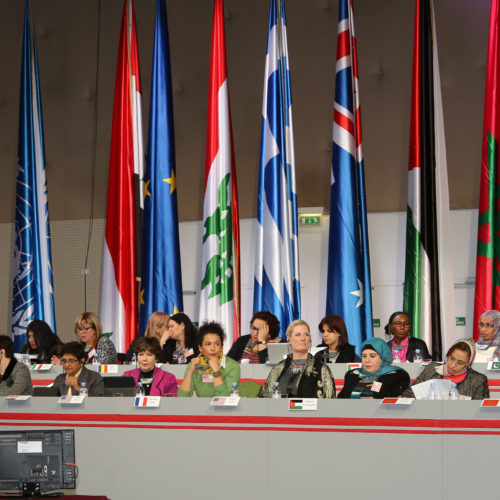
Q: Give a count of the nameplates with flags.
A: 11